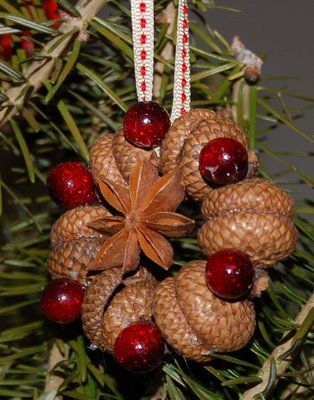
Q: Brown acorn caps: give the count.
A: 12